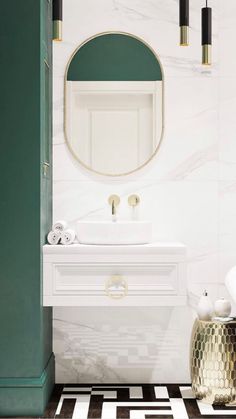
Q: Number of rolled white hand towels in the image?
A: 3